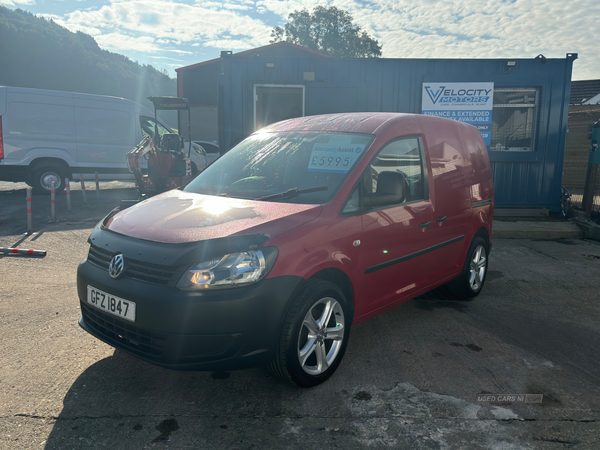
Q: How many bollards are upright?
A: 5